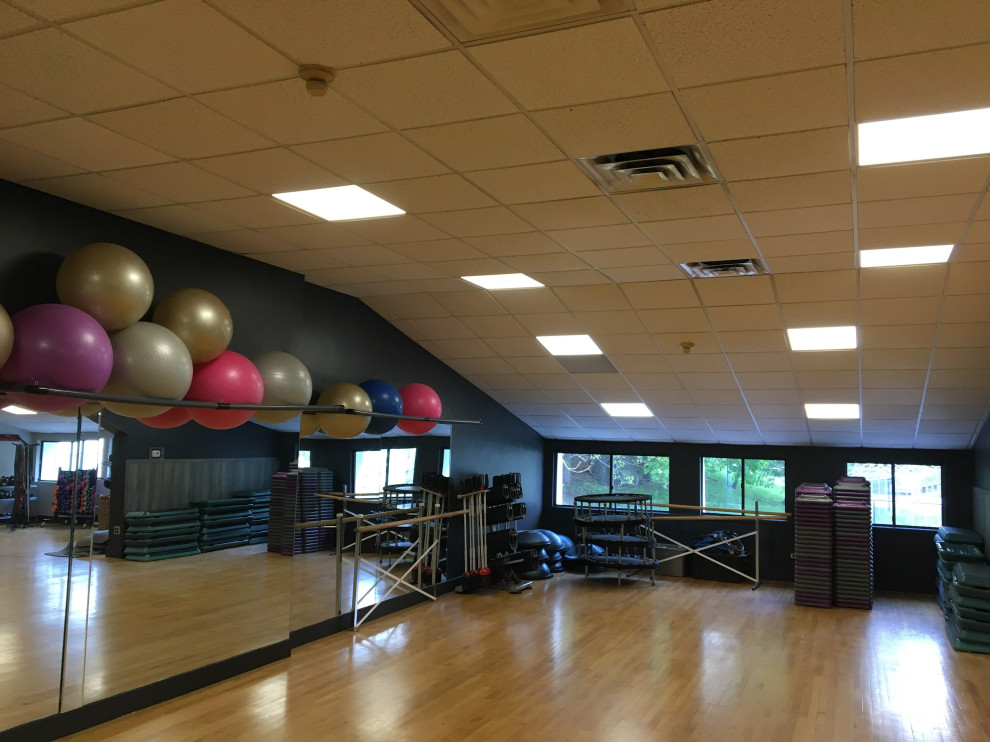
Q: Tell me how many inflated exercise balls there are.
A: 10